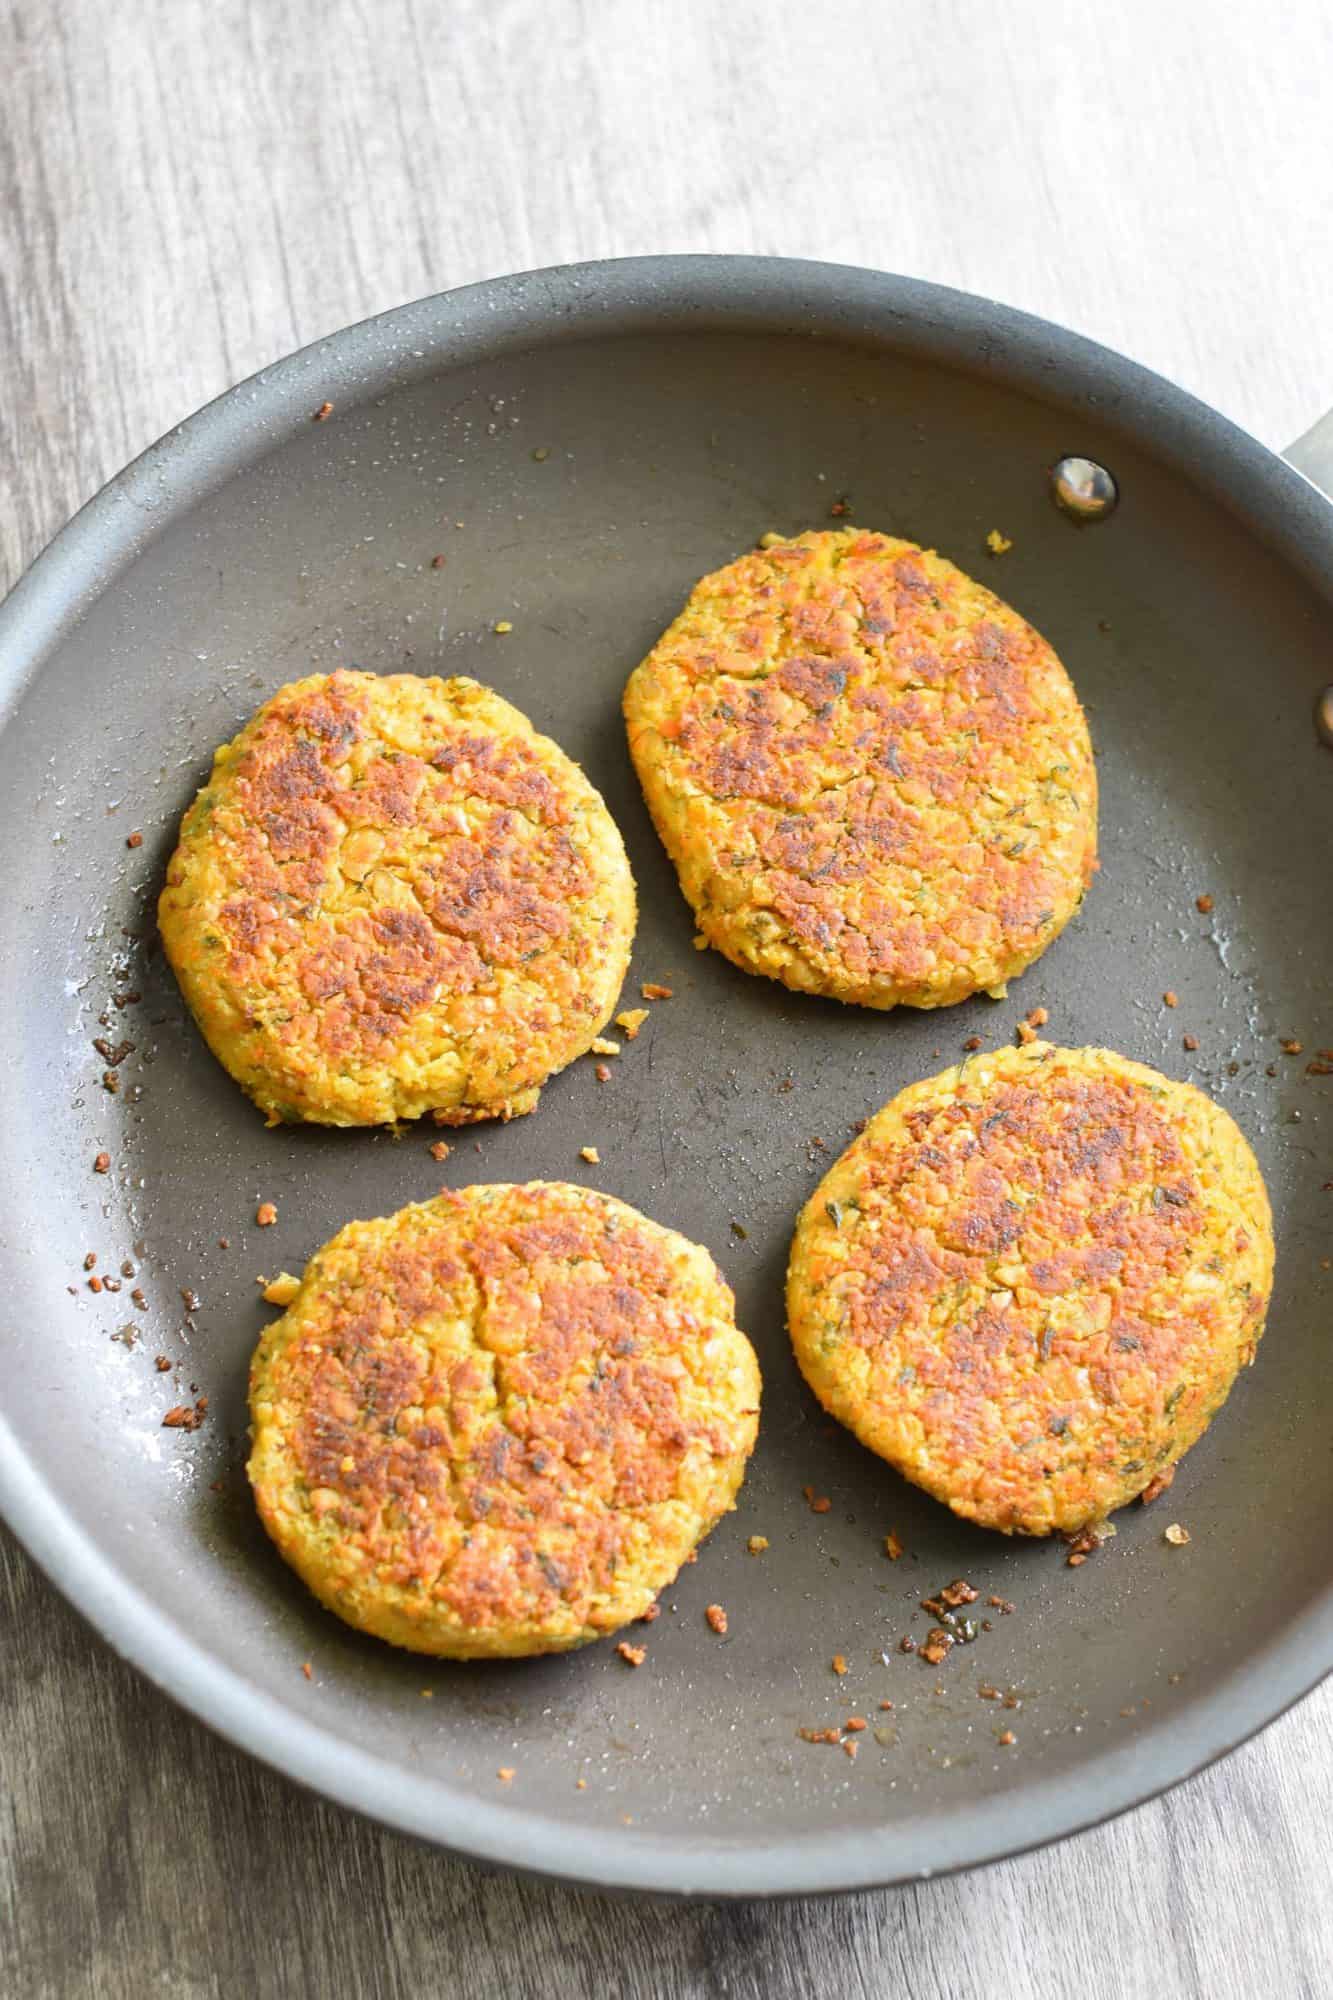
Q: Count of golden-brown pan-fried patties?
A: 4